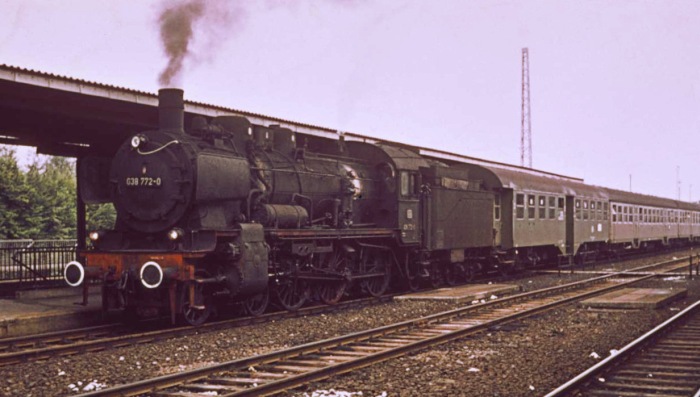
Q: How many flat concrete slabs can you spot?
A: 2